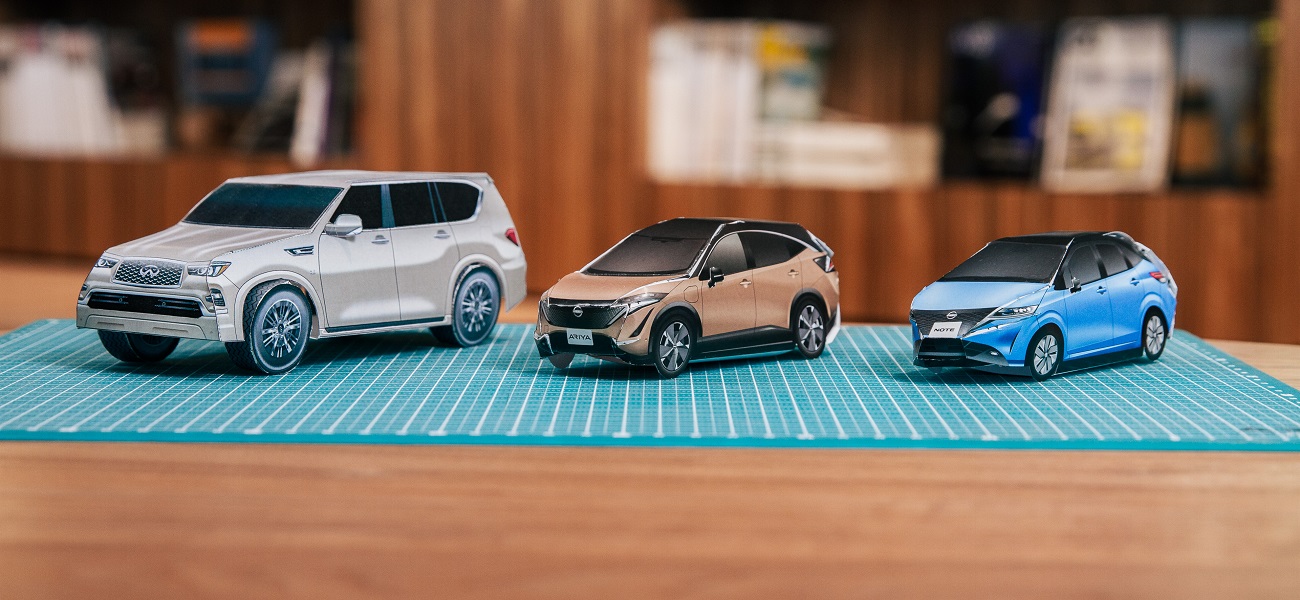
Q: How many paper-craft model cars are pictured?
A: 3